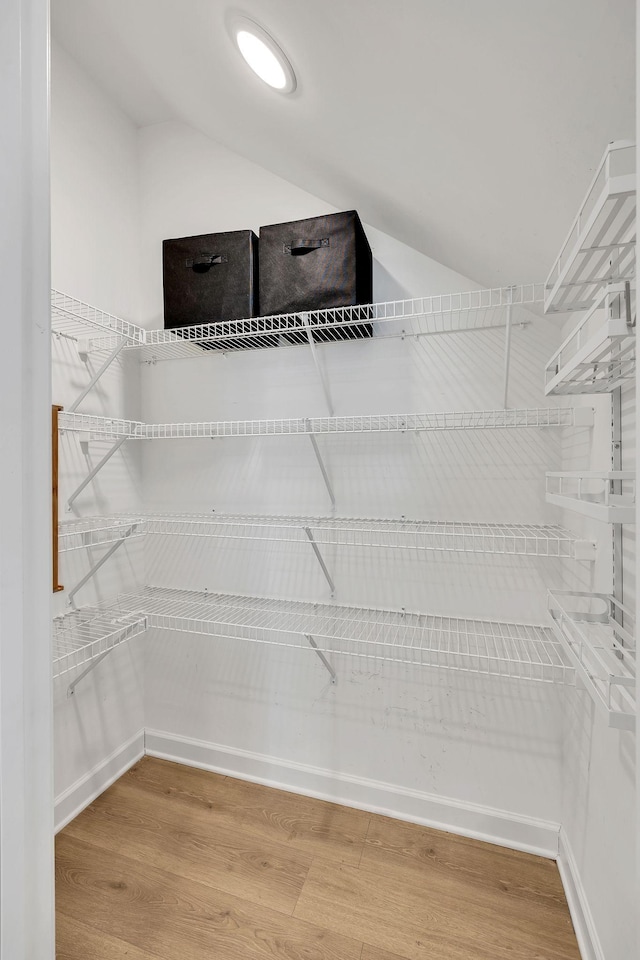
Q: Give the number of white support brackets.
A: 9